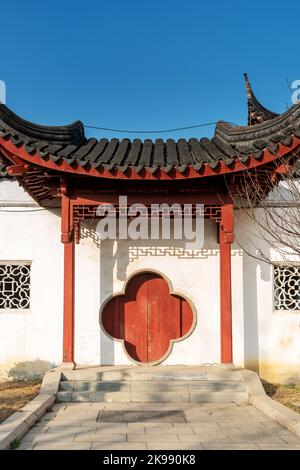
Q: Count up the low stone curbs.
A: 2